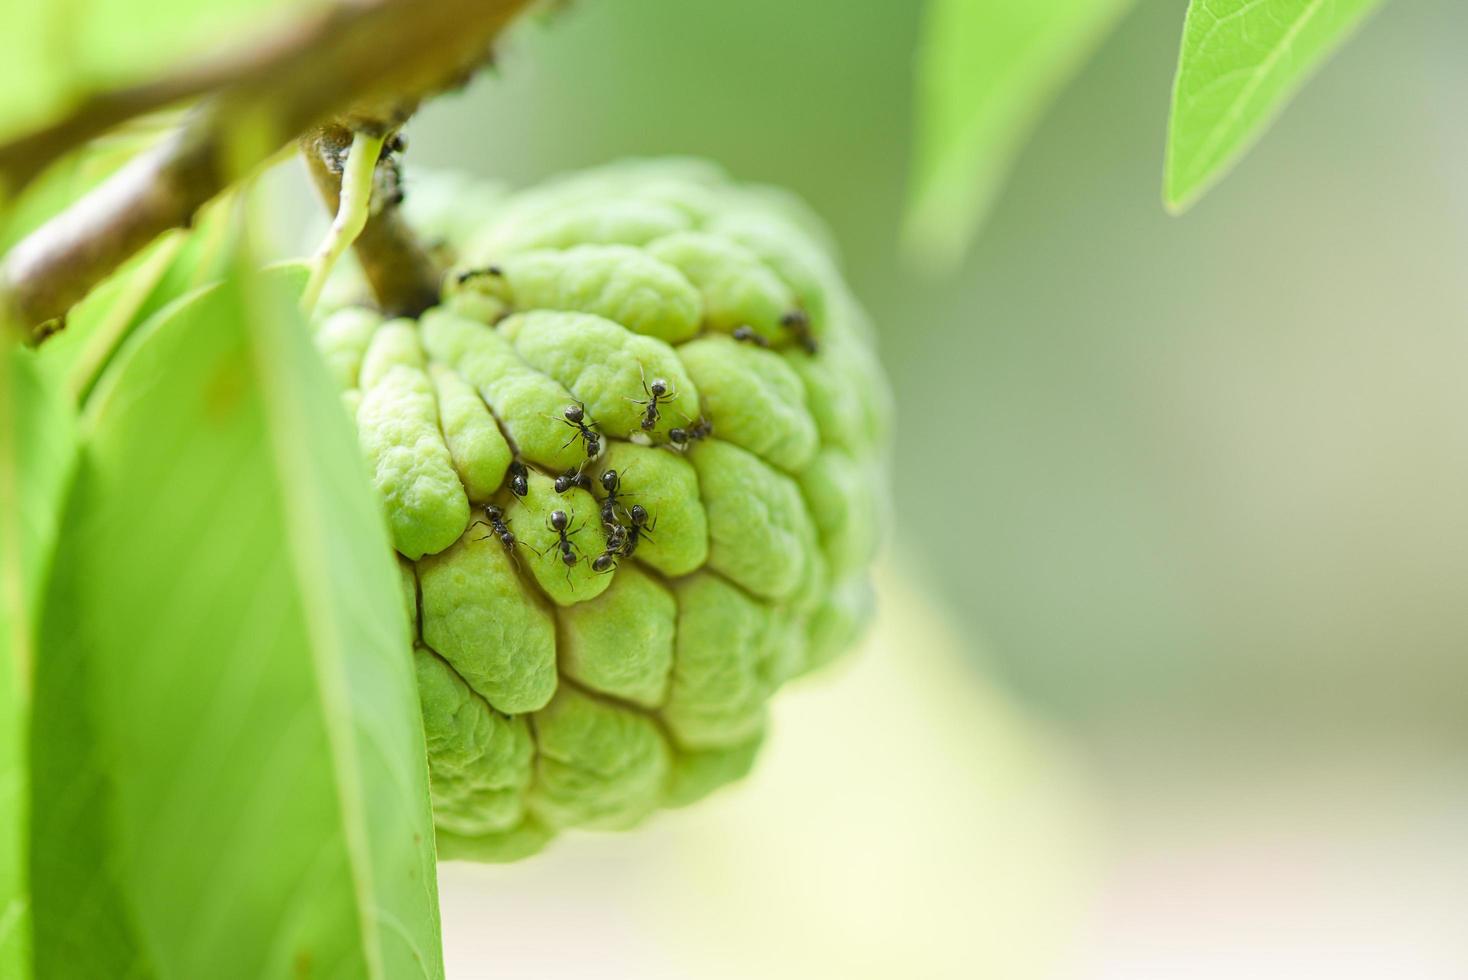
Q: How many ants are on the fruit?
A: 13